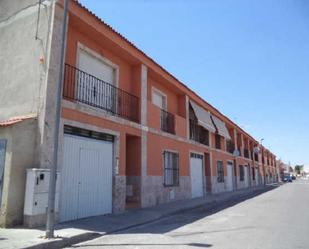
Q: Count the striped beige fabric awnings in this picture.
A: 2